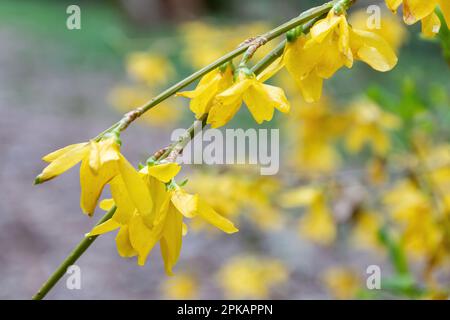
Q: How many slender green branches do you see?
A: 2